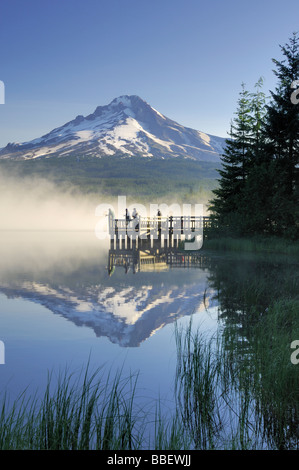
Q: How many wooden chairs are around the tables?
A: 0